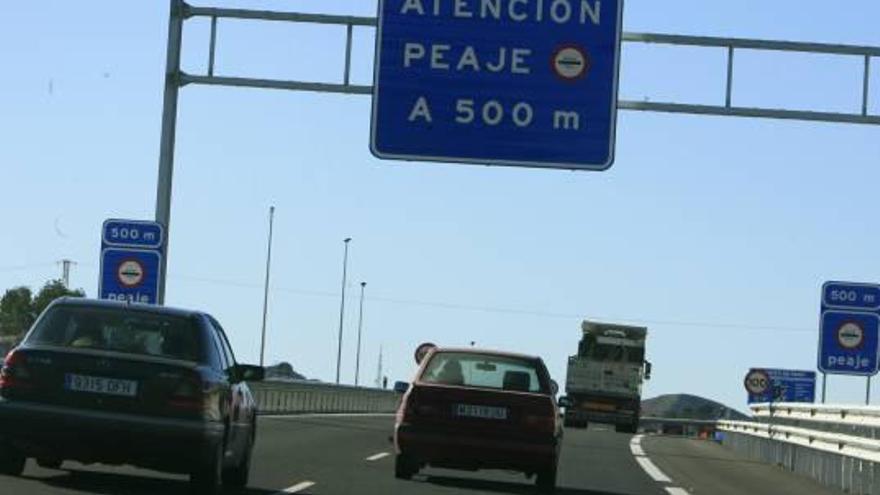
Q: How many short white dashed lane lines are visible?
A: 2